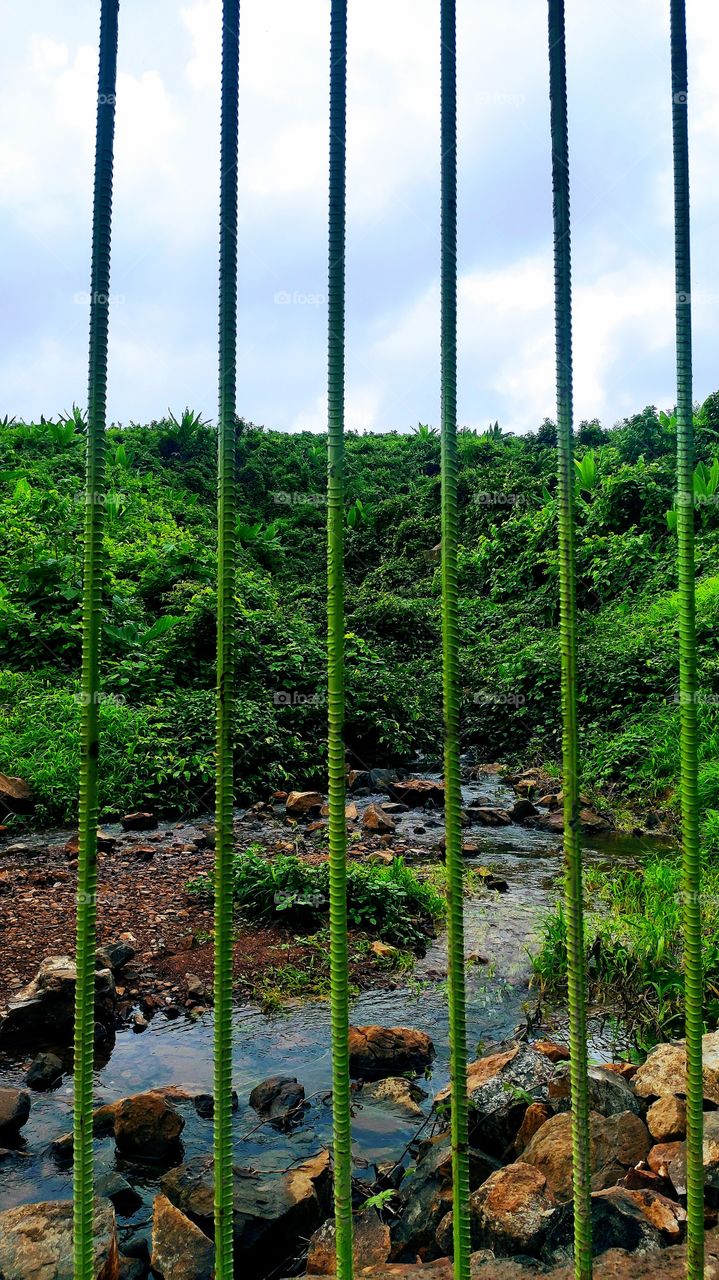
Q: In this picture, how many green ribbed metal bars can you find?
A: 6